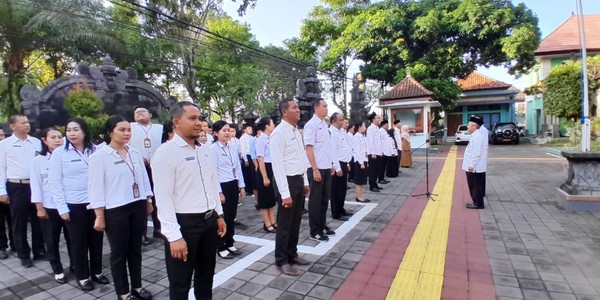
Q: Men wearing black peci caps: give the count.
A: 4